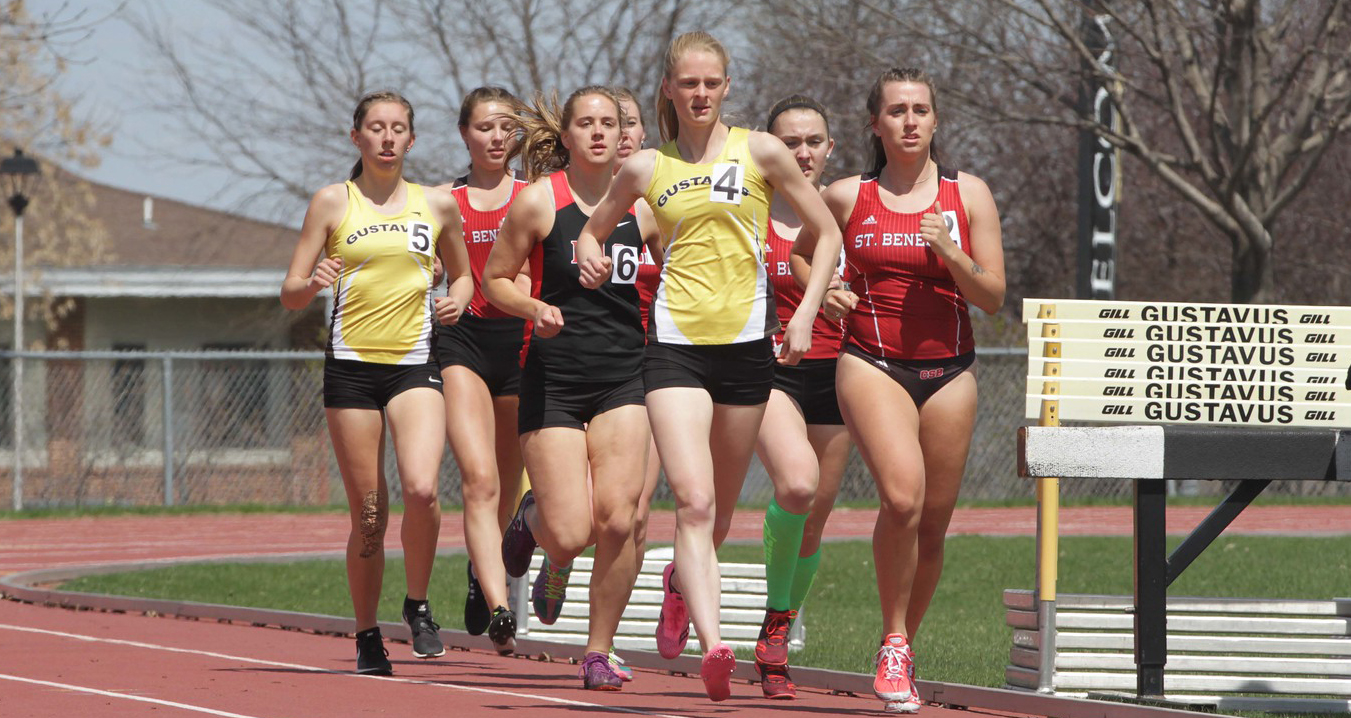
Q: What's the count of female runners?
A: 7